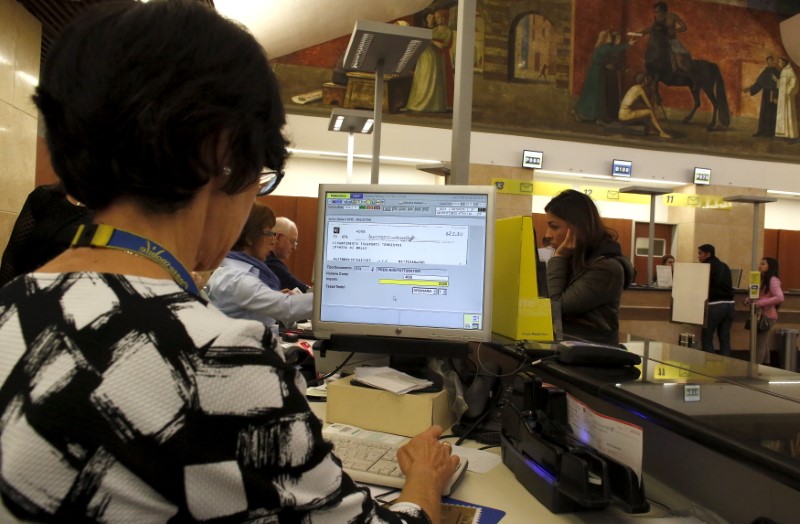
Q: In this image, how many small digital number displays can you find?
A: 3